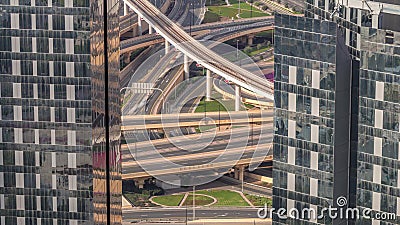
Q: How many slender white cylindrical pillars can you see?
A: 7